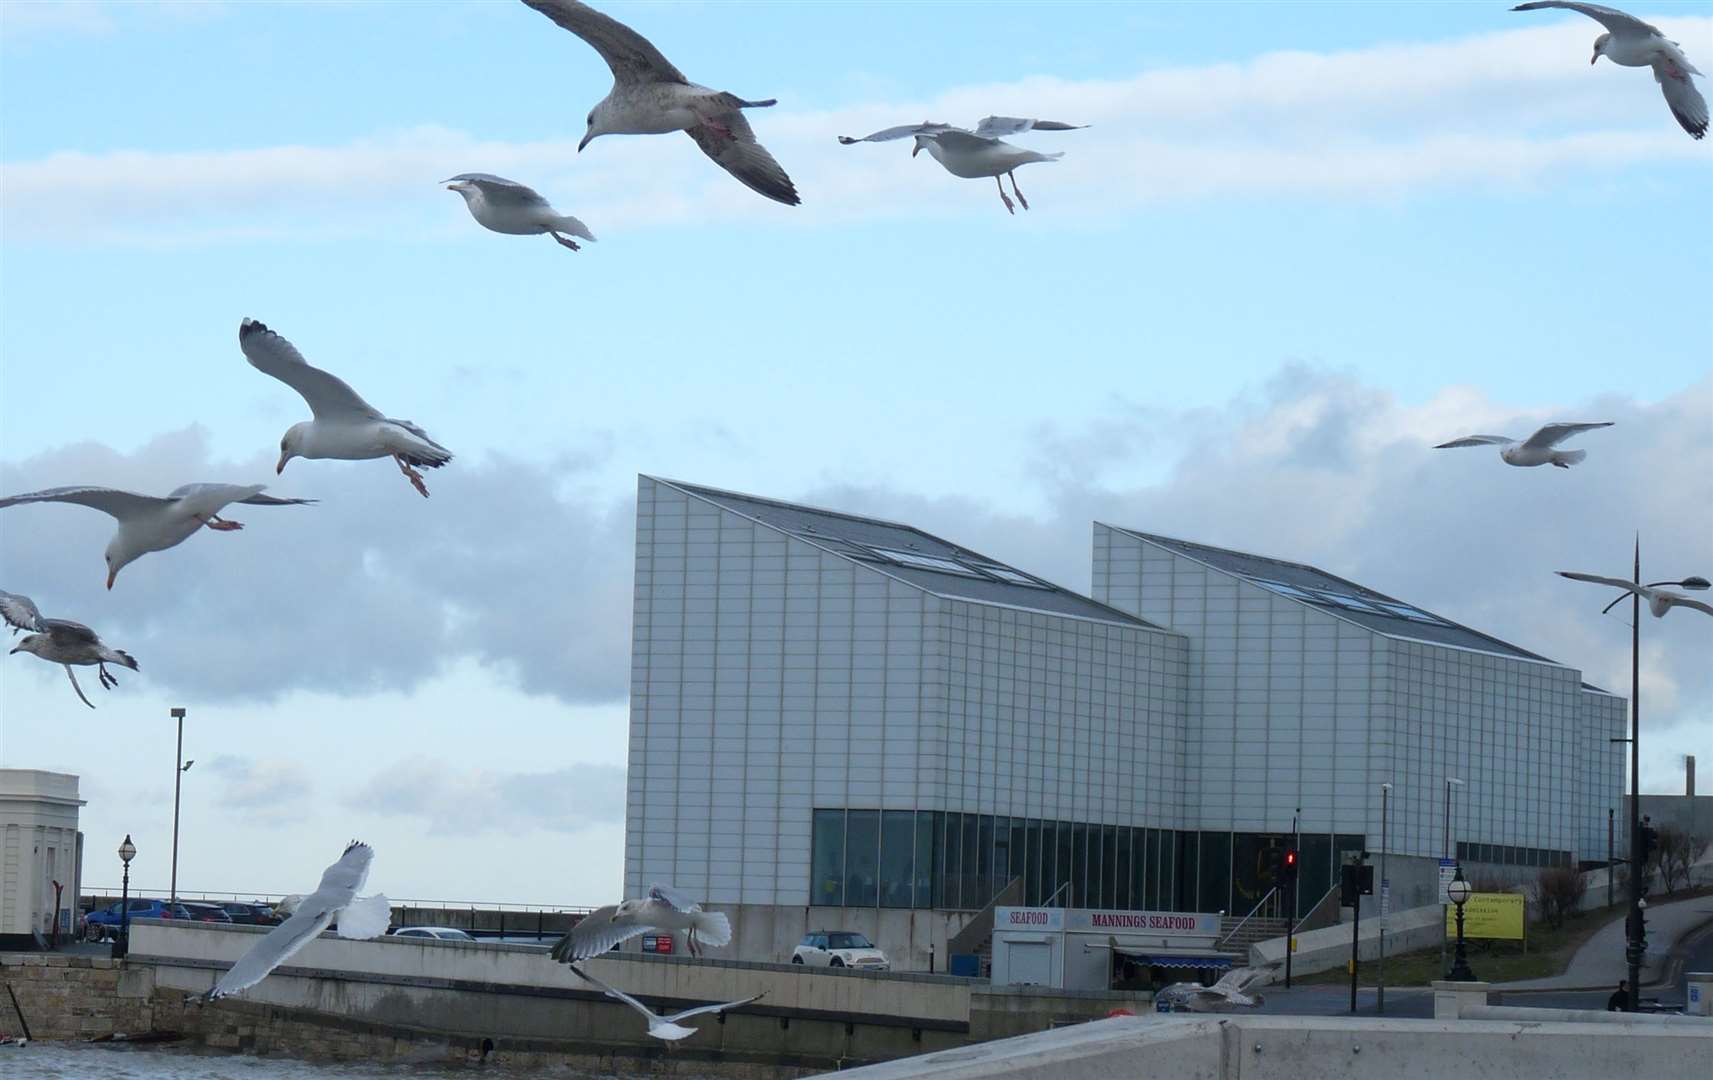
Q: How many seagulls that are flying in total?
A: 13